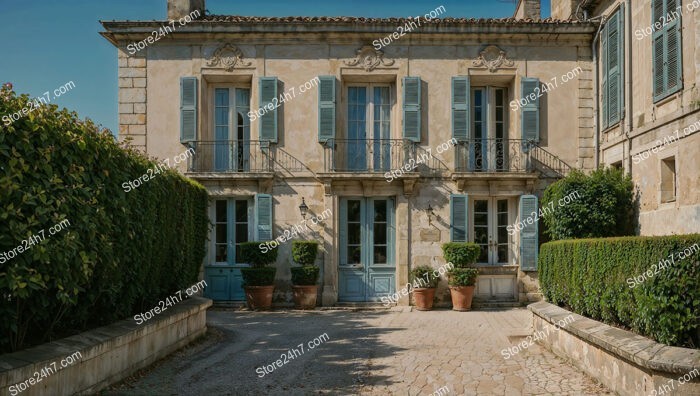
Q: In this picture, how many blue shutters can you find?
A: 13